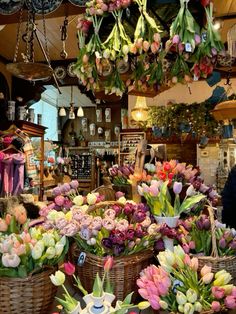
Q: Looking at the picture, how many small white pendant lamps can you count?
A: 3